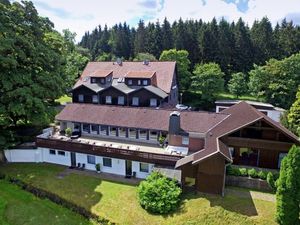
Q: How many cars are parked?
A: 1